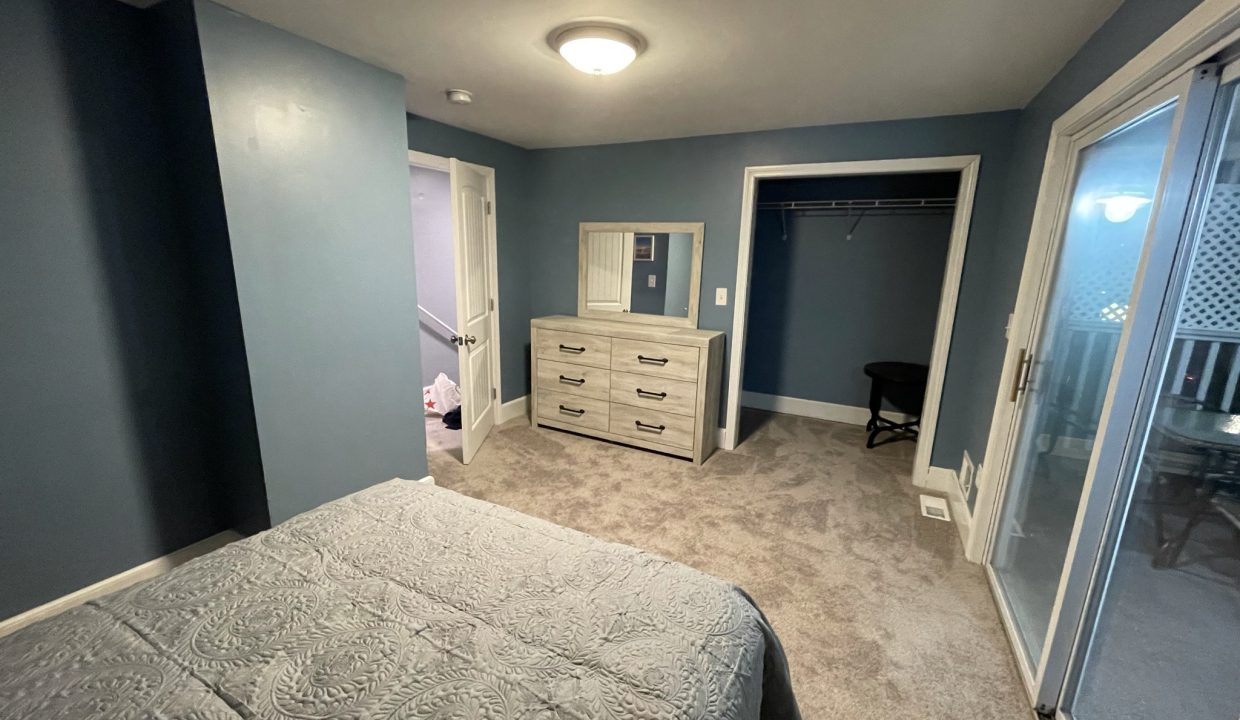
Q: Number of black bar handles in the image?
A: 6